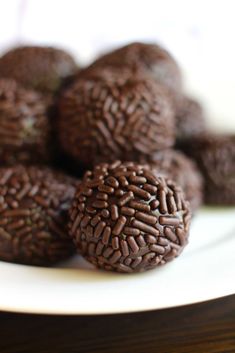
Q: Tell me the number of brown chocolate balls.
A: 9